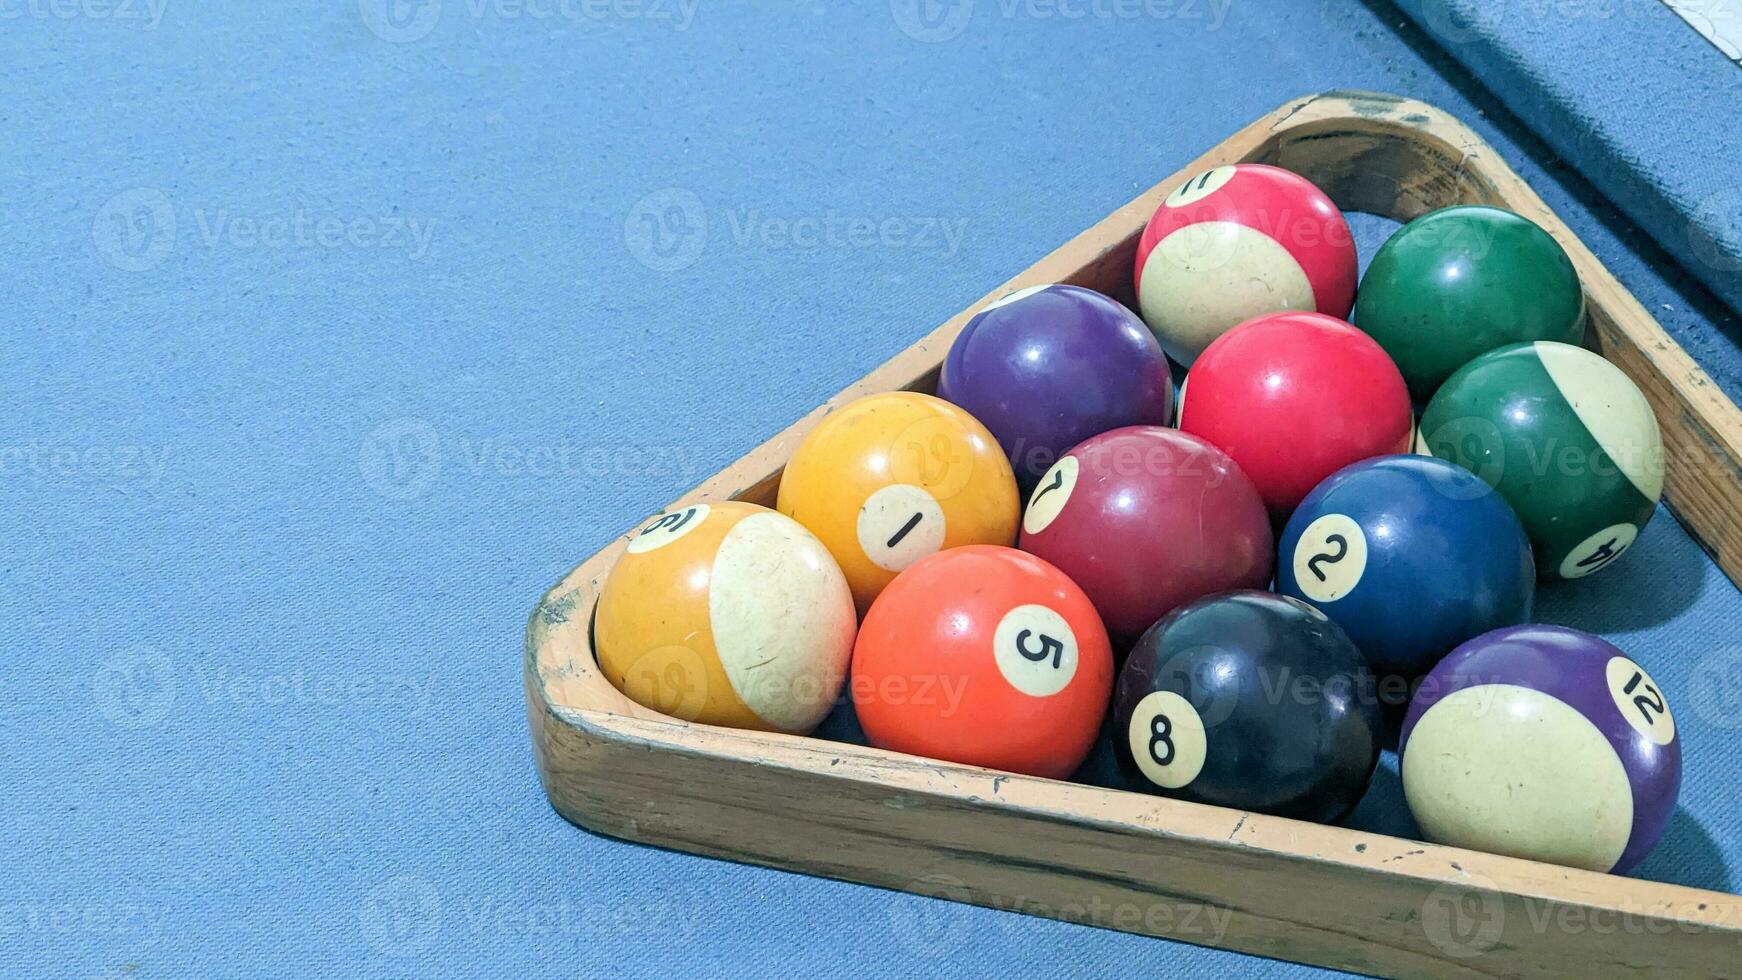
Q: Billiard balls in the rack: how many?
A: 12